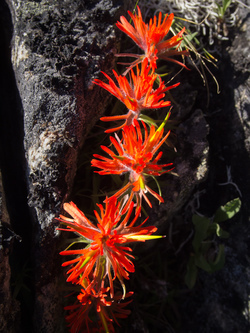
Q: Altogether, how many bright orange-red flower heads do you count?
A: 5